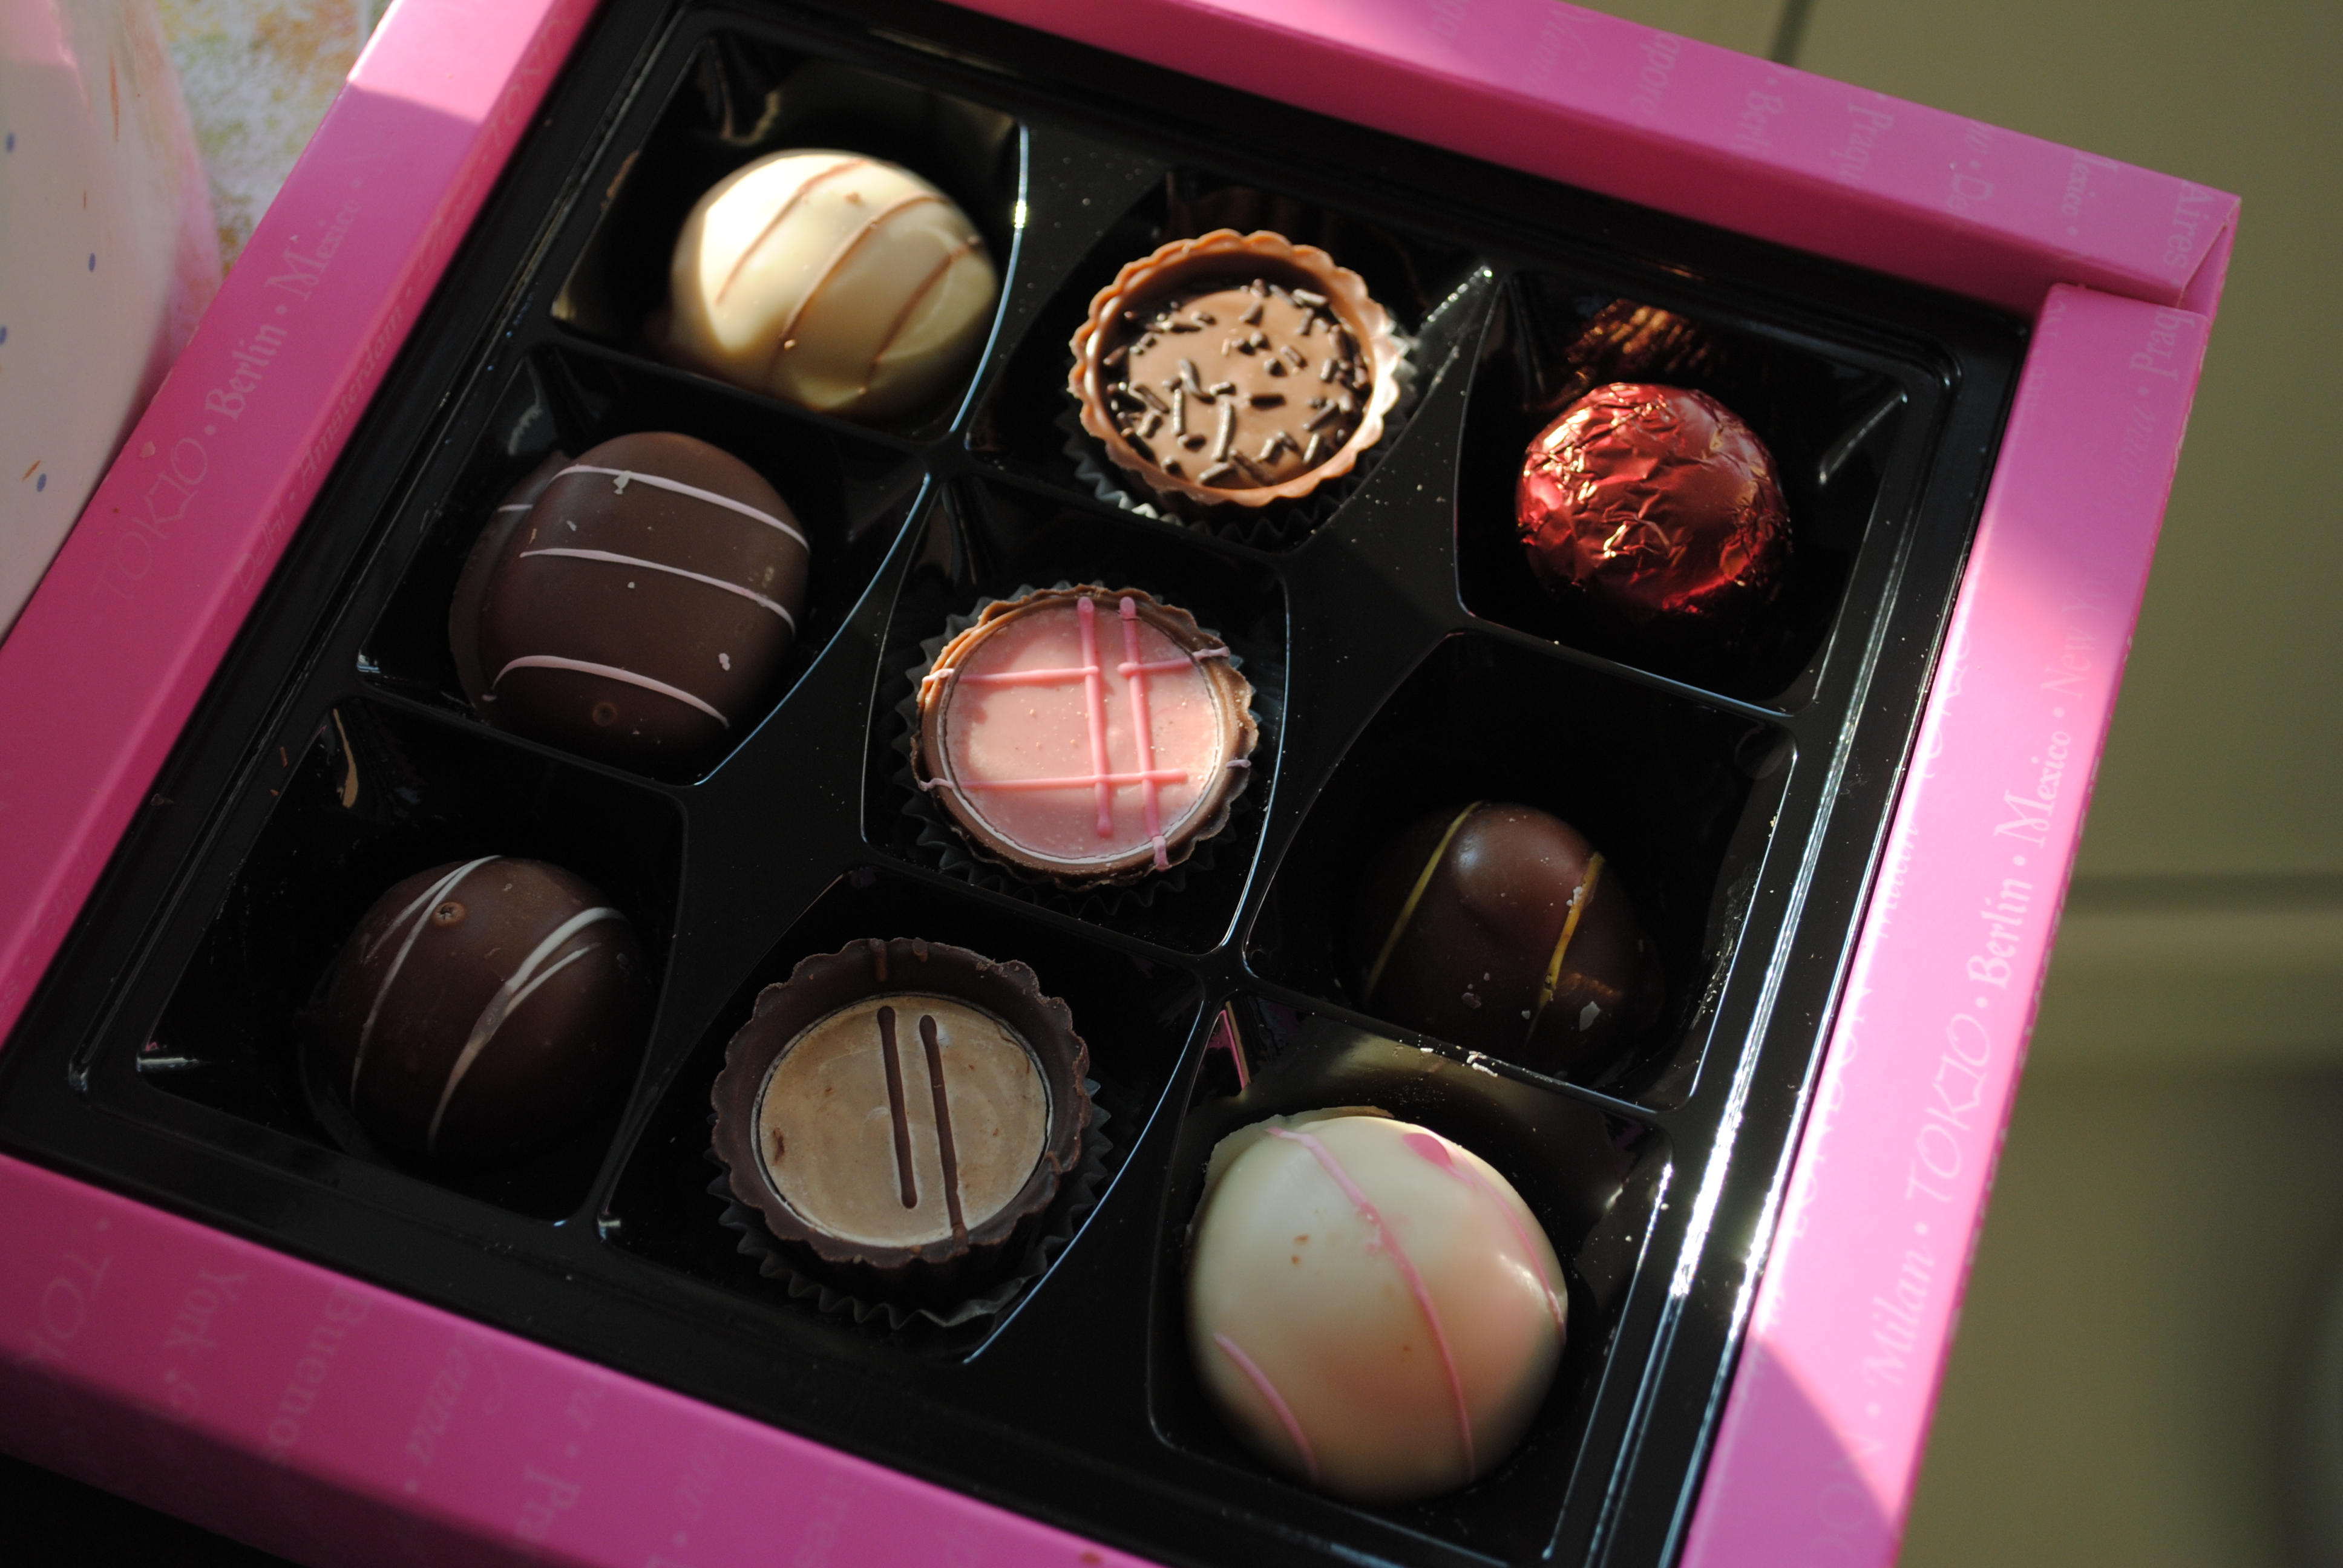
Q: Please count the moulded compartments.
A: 9